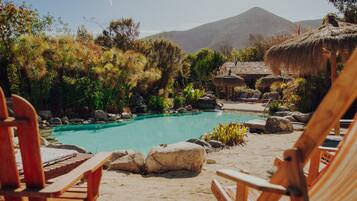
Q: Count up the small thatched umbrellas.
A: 2